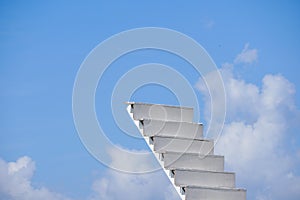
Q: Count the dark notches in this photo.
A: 6